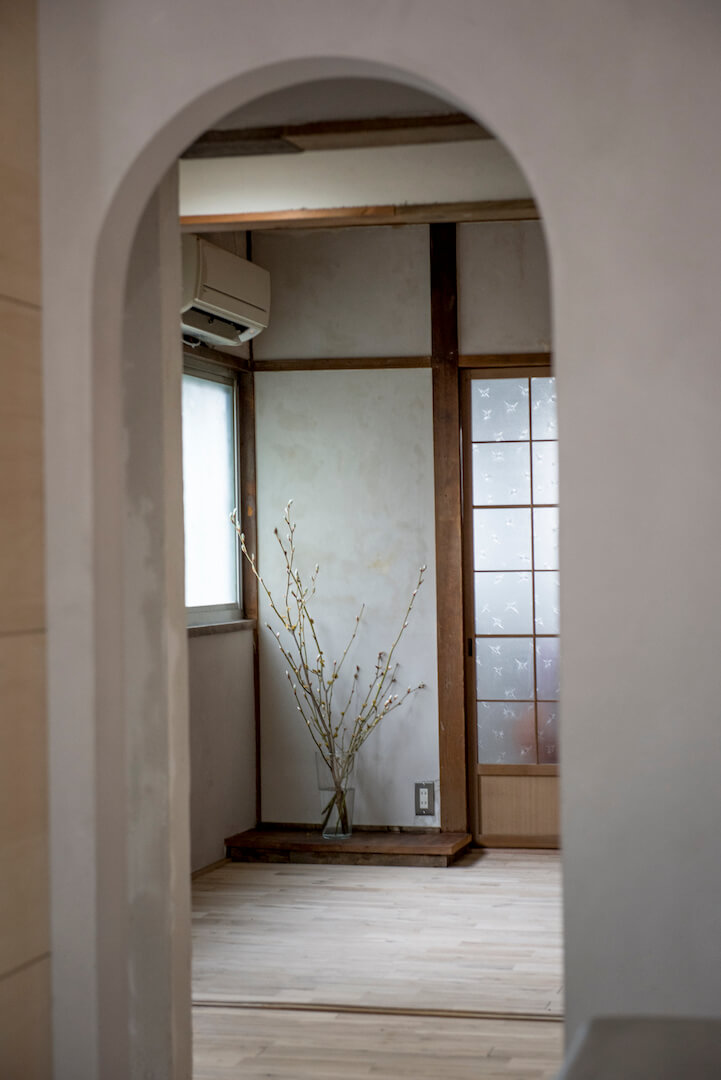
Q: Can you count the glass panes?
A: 13